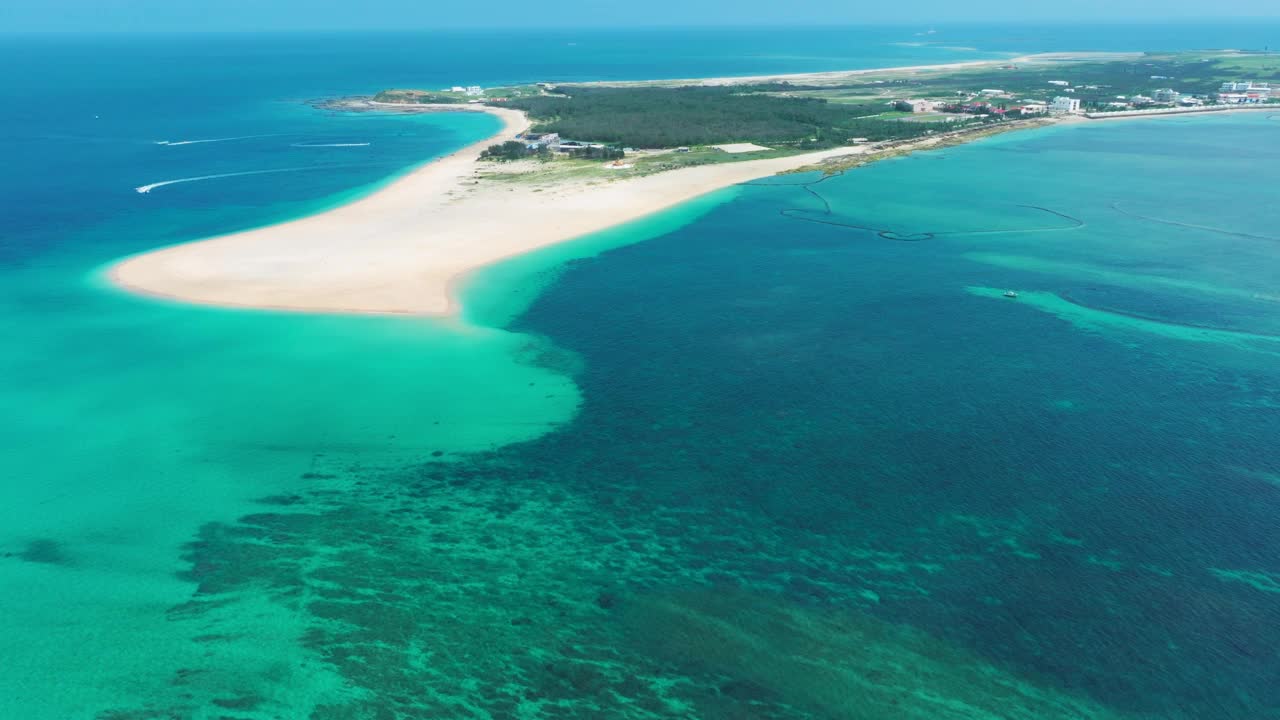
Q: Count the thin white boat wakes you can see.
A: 3